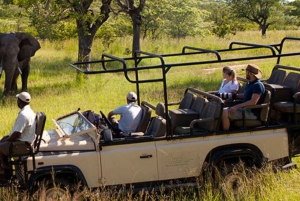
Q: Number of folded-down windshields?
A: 1